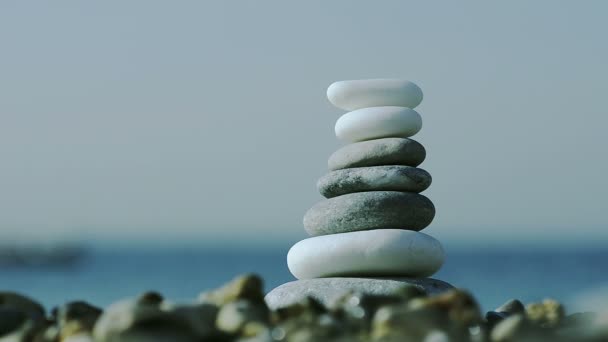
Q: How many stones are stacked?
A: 7